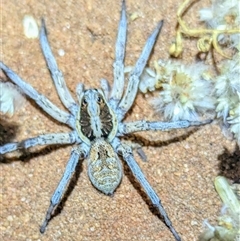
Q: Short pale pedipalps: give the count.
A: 2